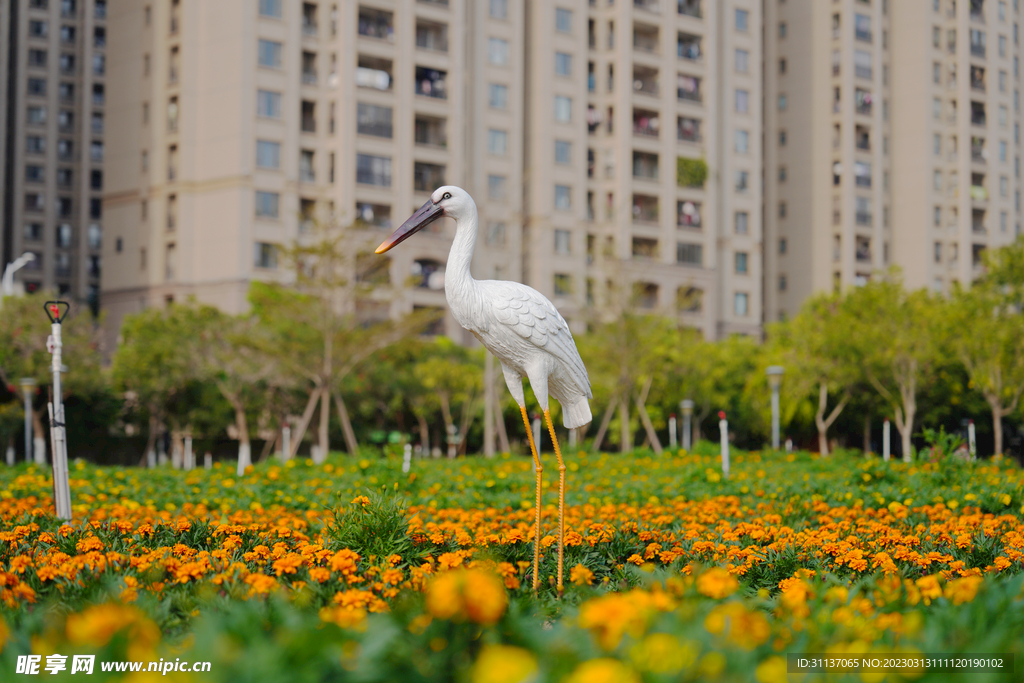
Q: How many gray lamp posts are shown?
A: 3